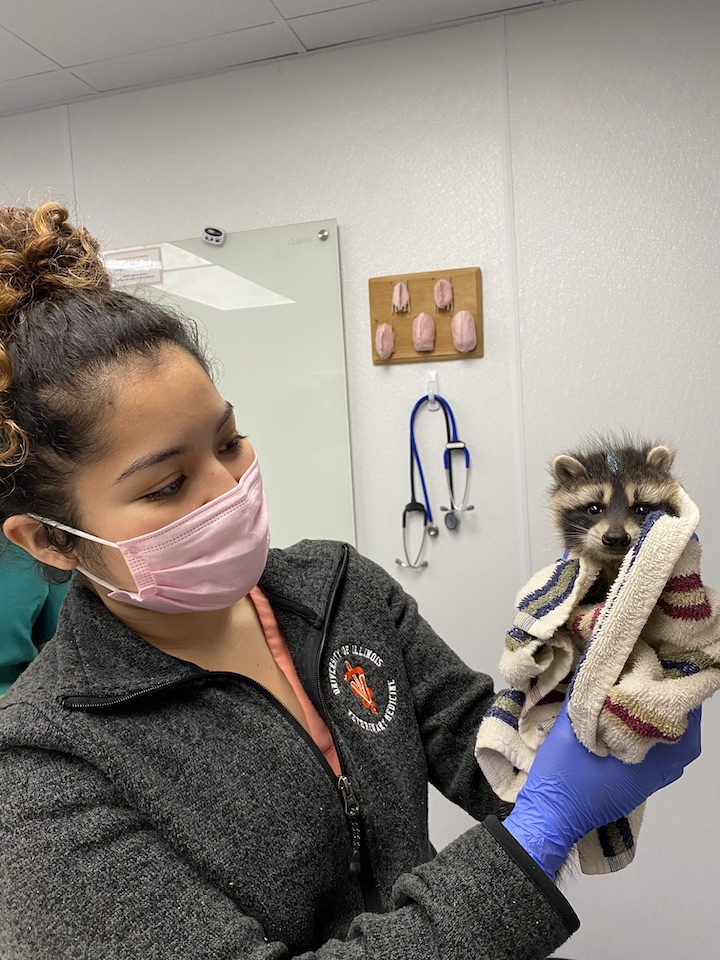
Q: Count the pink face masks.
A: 1